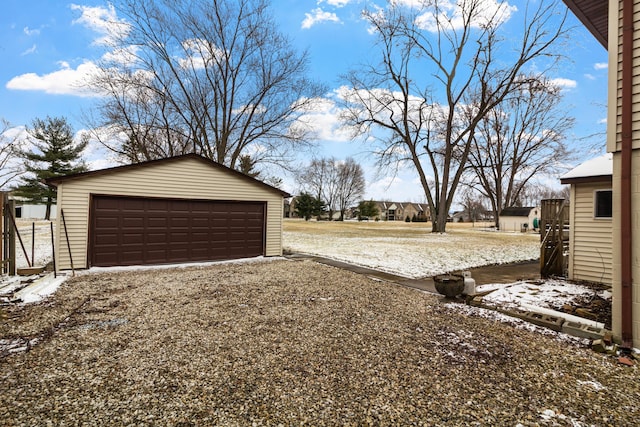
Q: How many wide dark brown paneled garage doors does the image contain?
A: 1